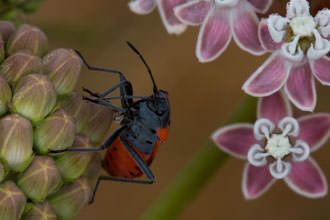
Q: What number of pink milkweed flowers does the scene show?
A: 4